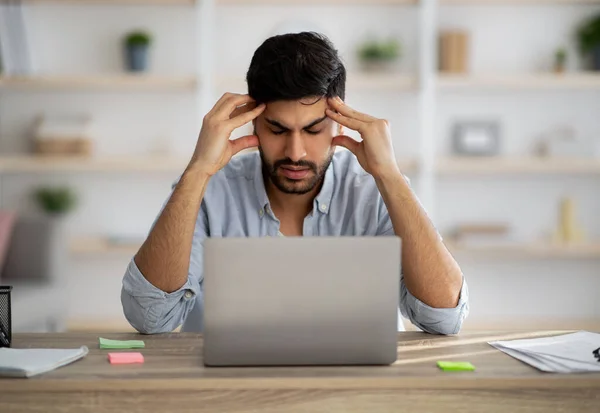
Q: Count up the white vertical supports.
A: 2